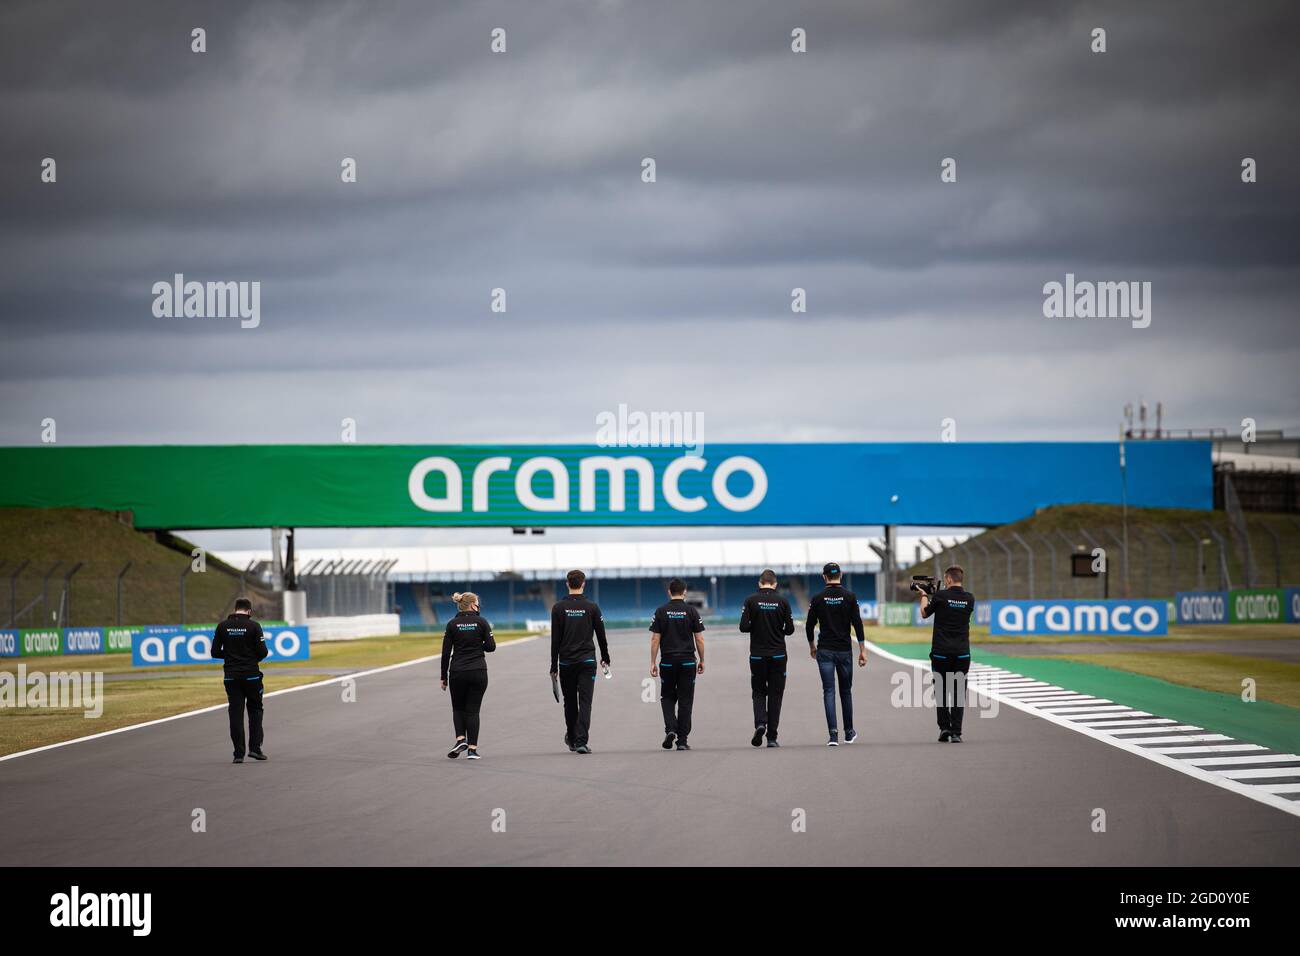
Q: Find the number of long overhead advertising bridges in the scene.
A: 1